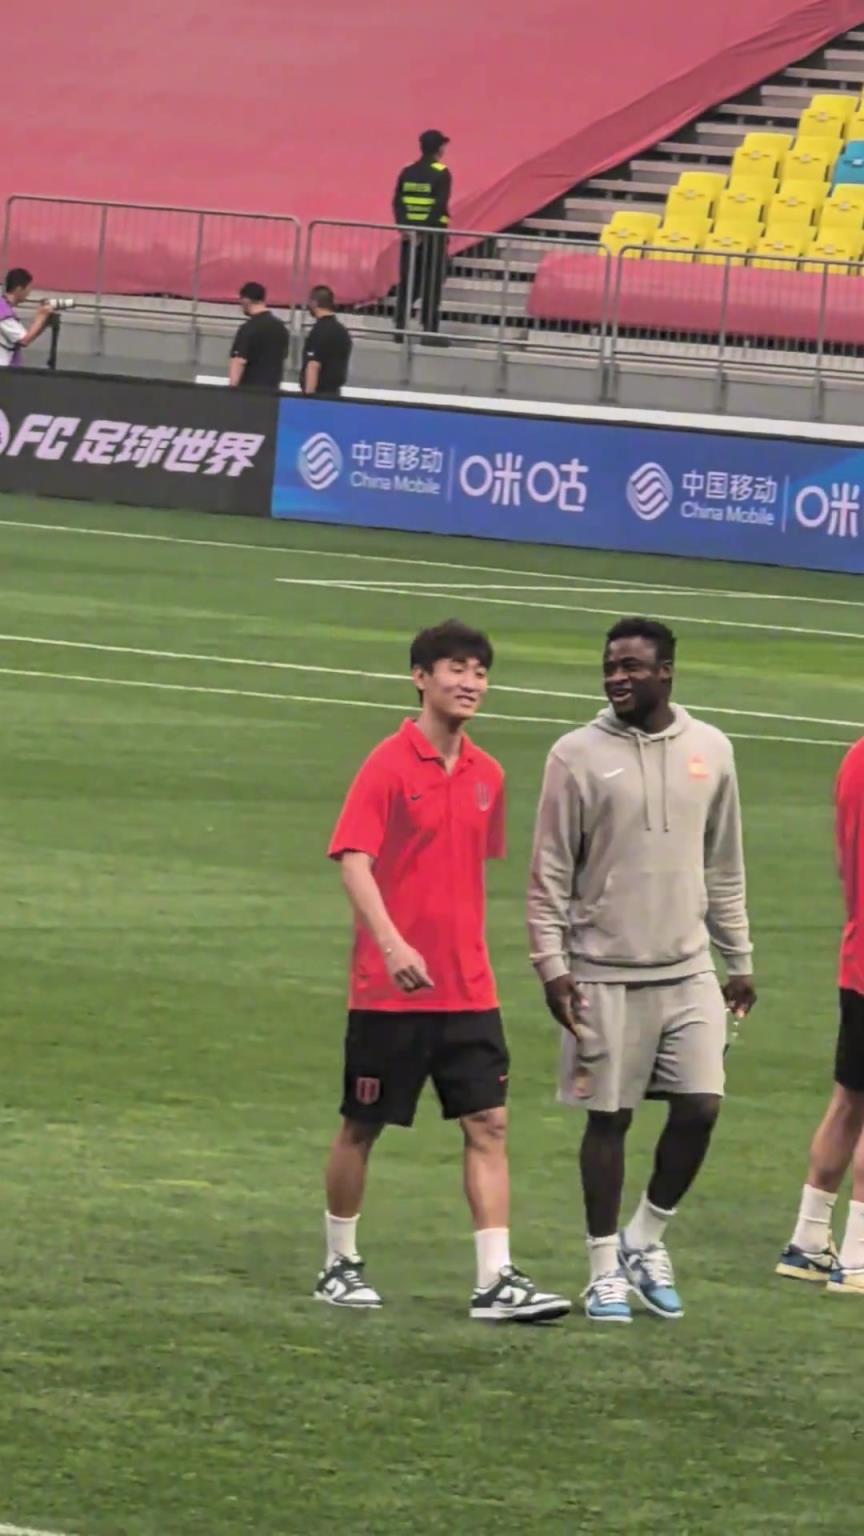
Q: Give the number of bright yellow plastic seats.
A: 13